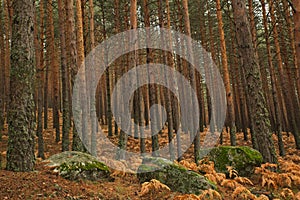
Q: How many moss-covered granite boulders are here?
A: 3